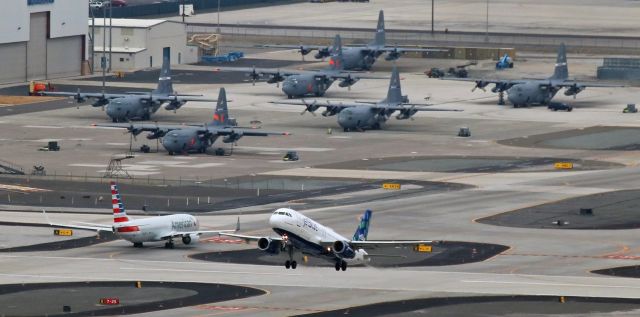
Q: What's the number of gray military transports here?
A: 6